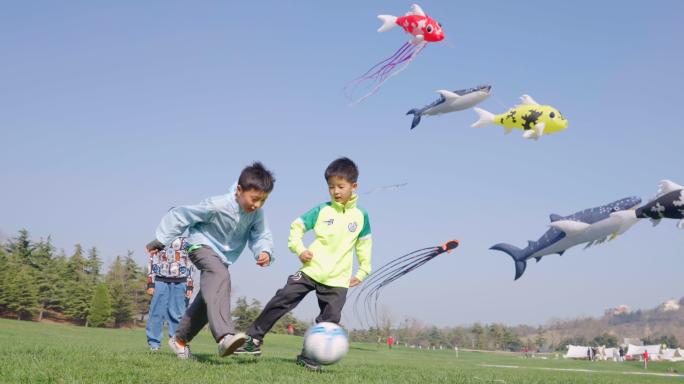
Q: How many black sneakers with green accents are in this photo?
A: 2